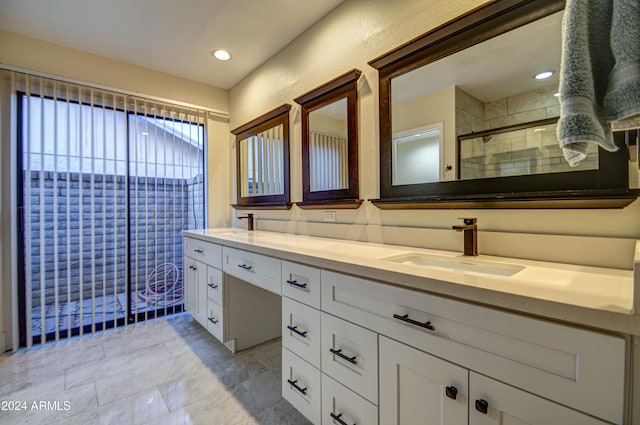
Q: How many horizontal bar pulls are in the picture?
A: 10